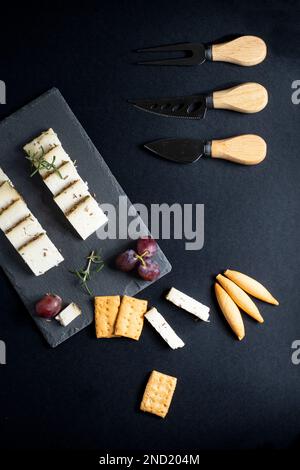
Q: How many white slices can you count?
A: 13